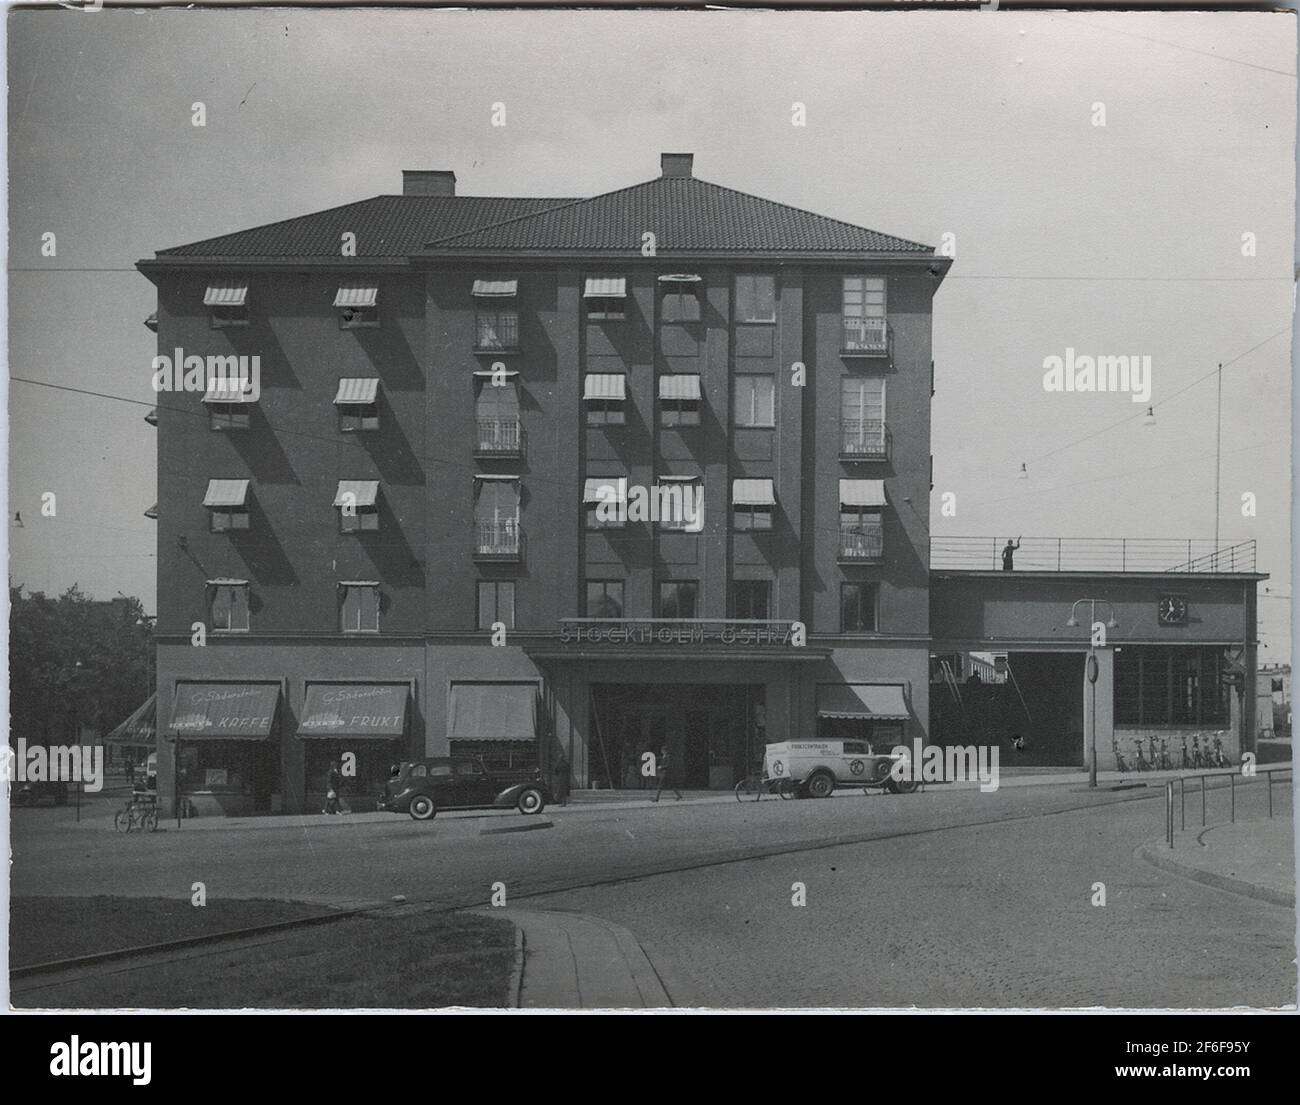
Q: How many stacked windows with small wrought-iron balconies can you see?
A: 6